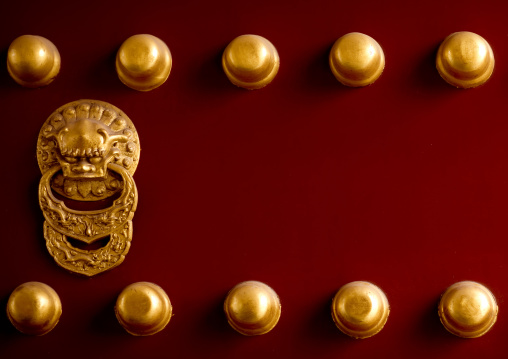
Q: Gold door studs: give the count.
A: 10